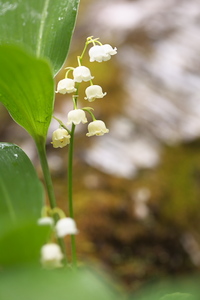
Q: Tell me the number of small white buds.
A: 11